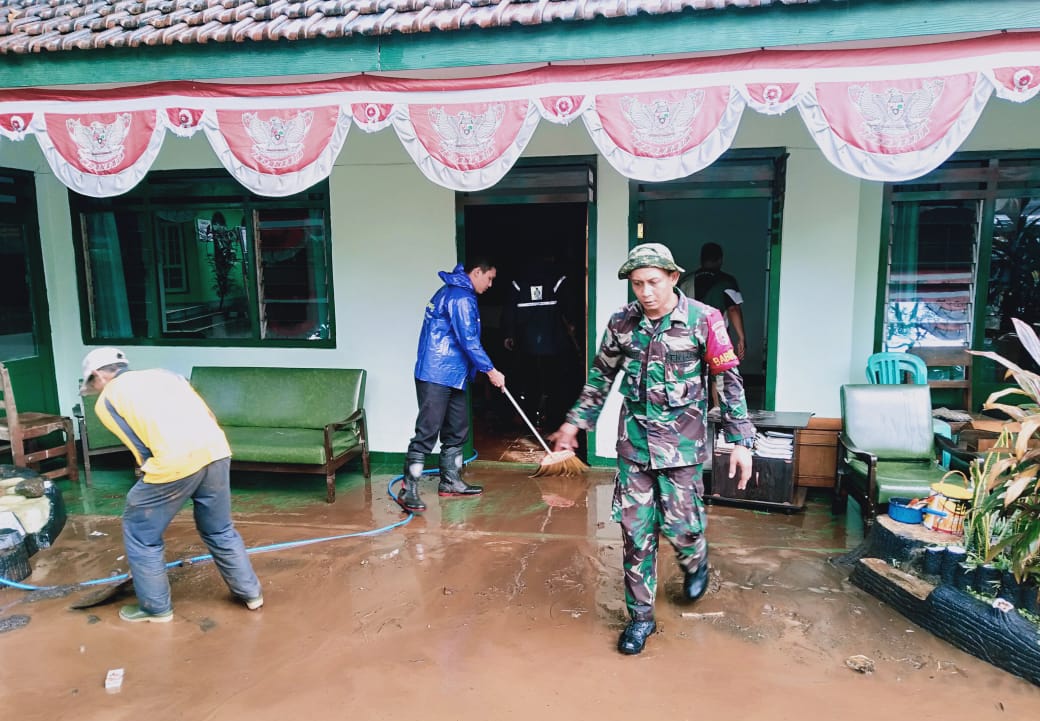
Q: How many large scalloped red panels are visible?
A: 5